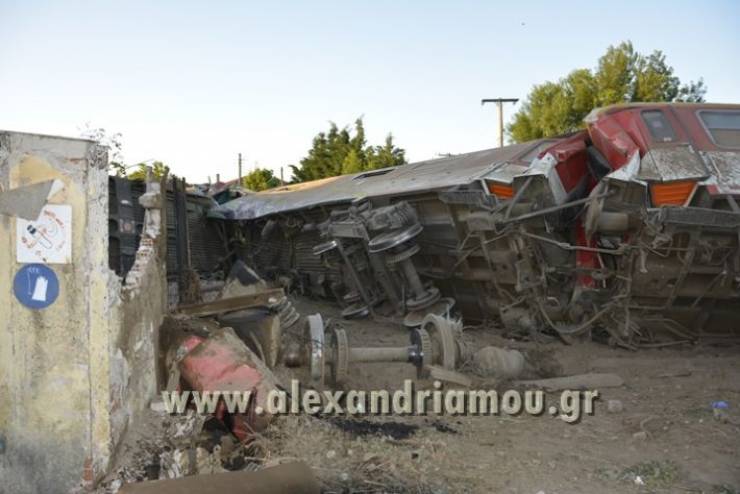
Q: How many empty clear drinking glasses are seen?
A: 0